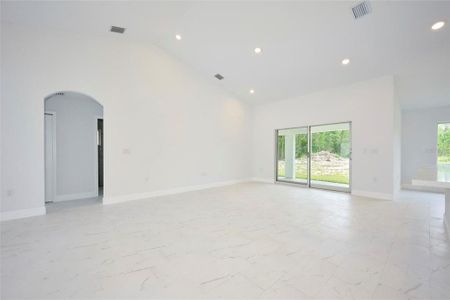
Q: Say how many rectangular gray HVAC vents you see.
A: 3